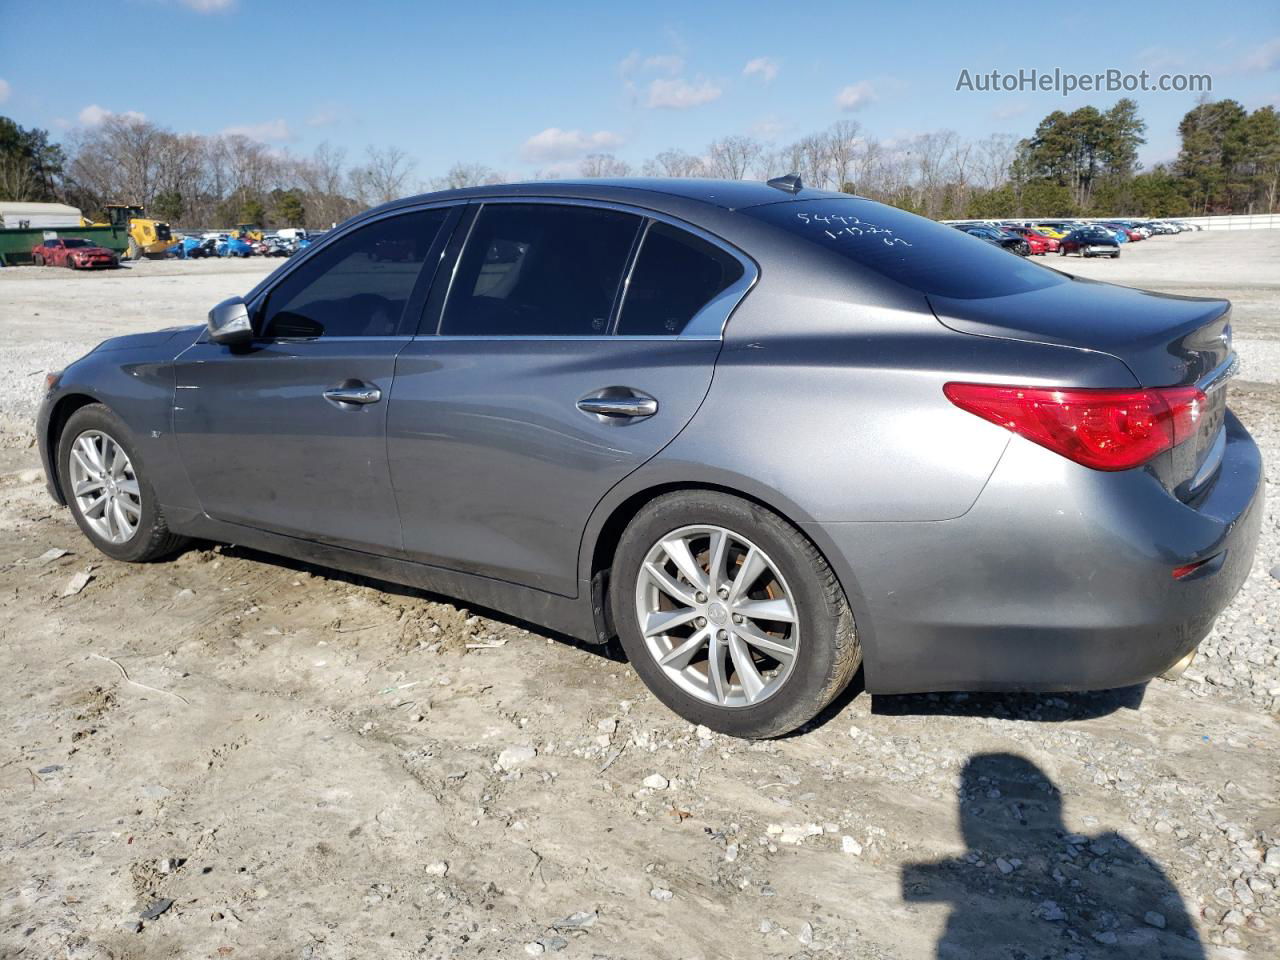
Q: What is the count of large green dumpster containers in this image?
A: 1